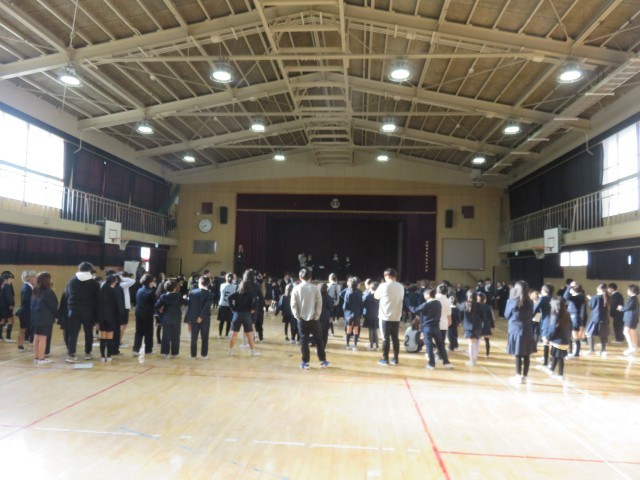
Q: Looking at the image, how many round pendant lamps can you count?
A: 12